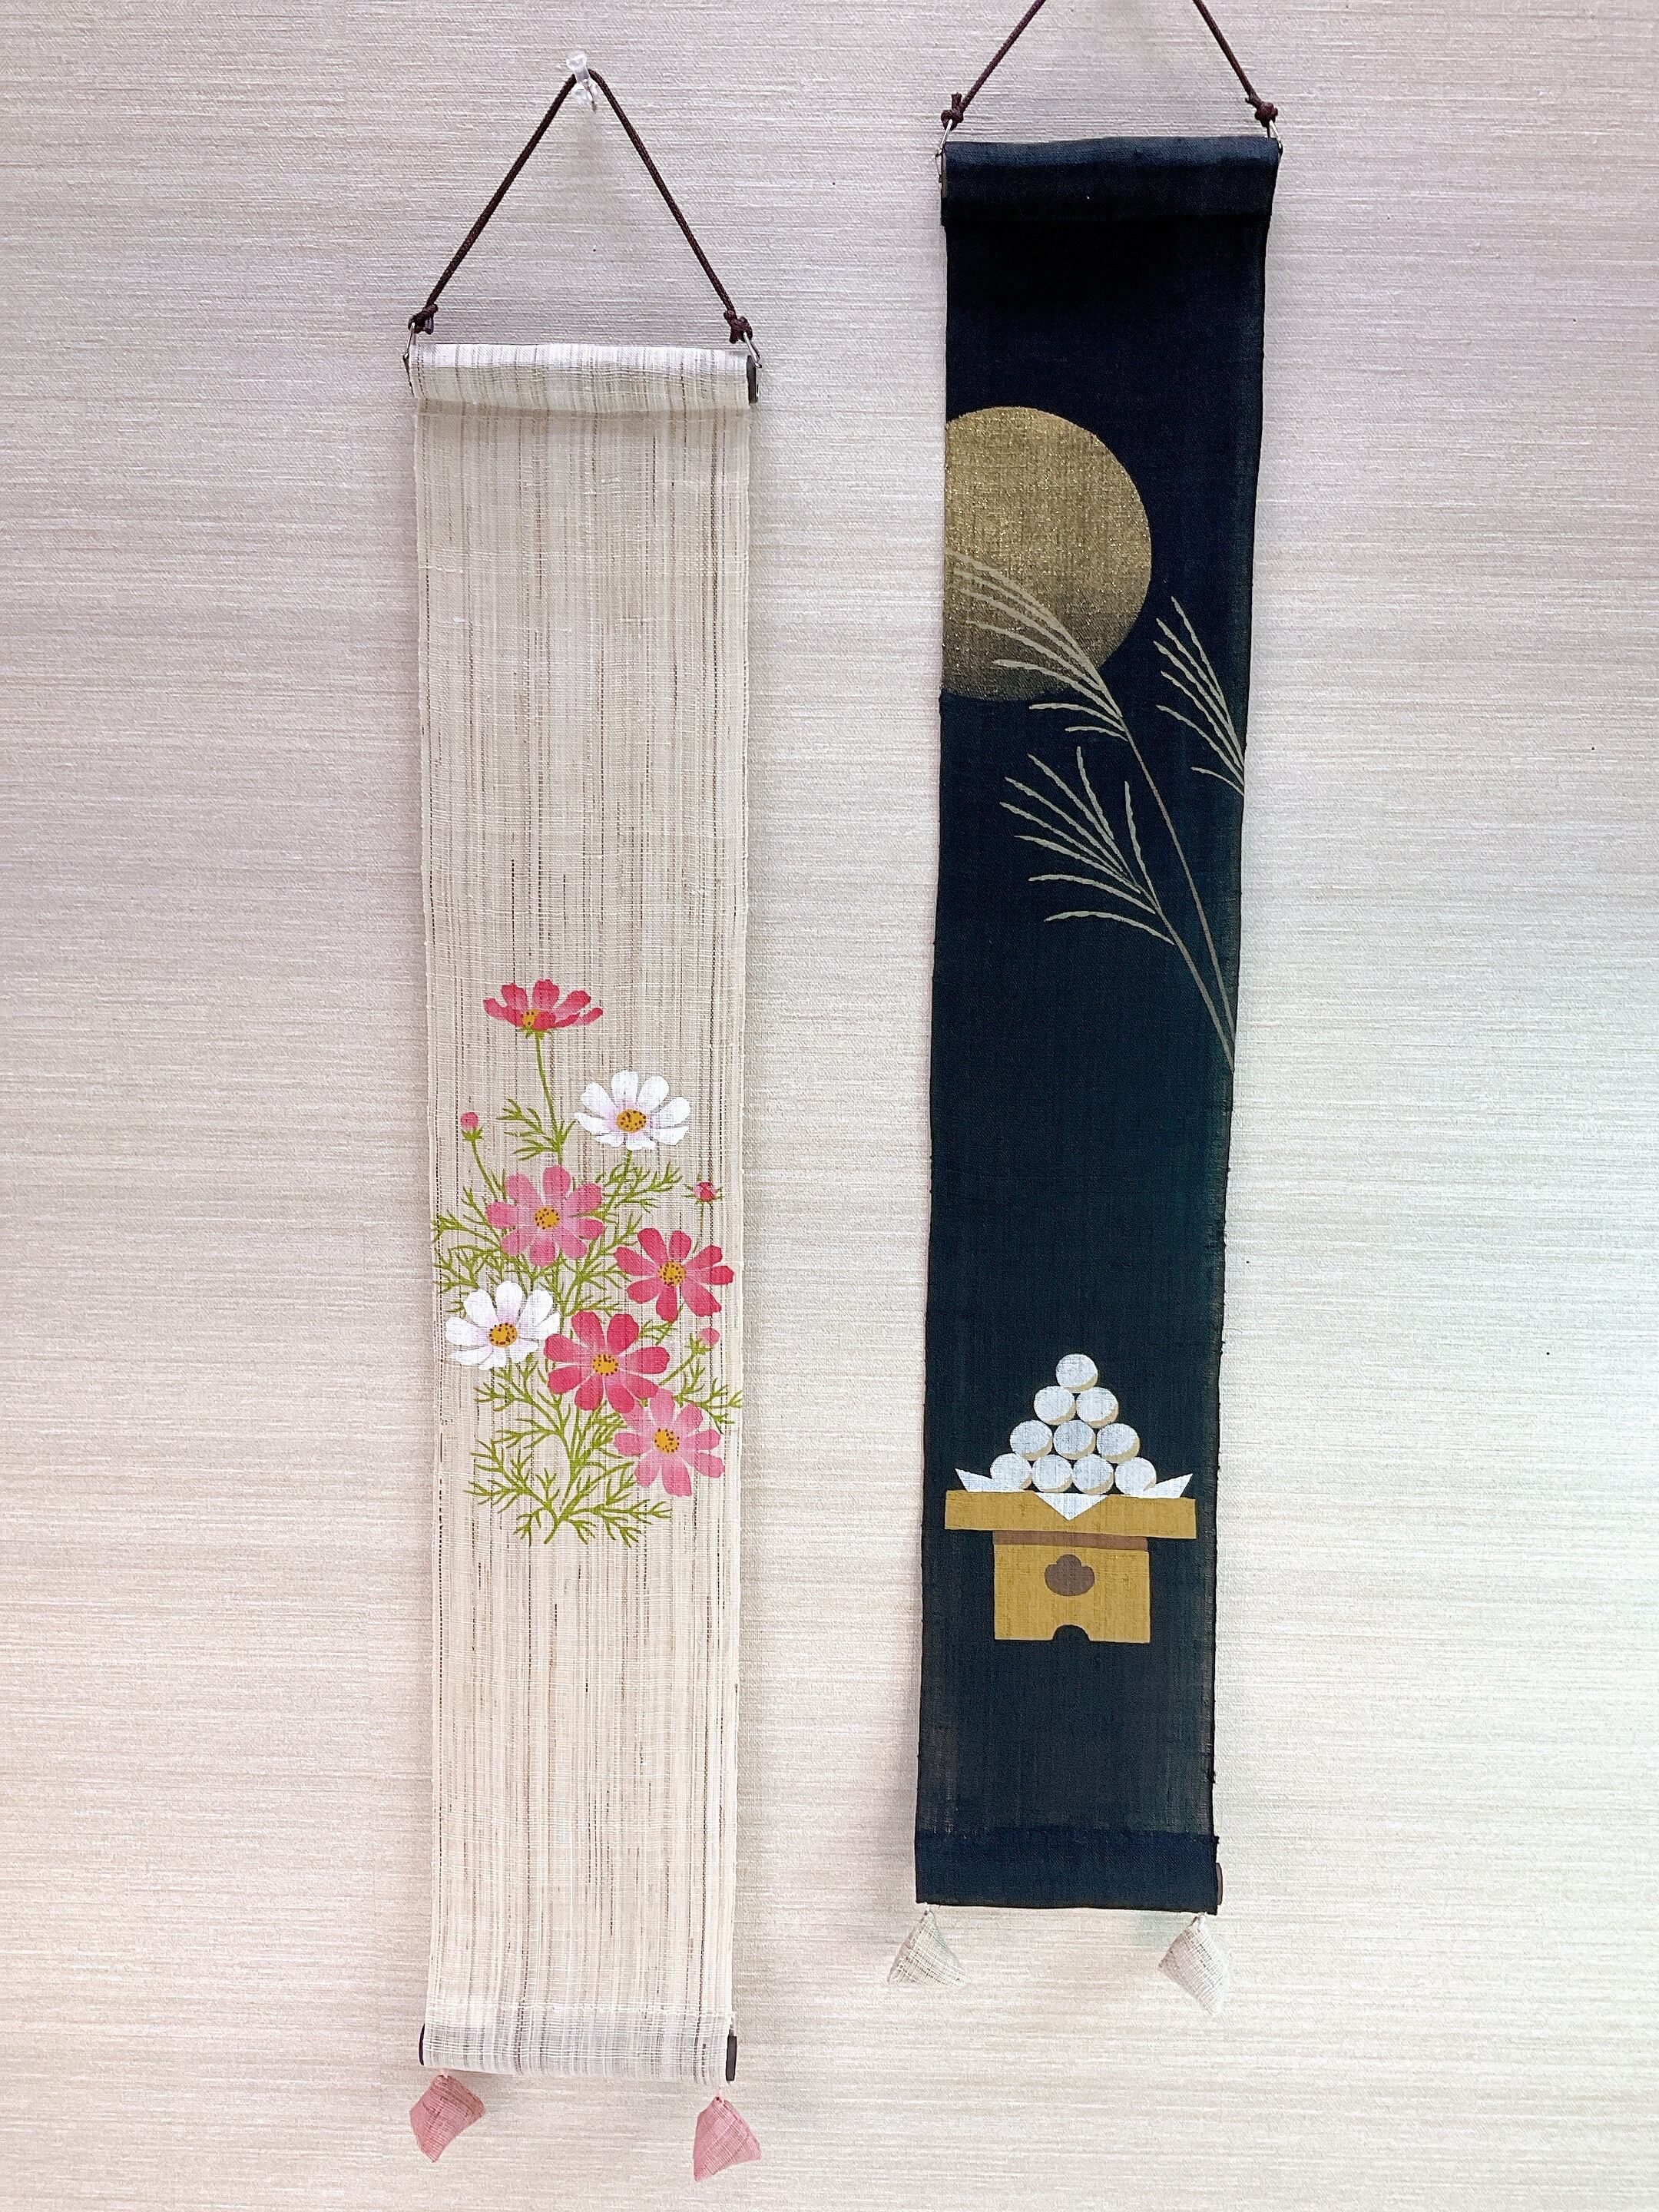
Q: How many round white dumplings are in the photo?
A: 10